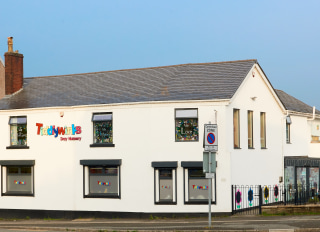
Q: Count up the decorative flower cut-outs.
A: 4